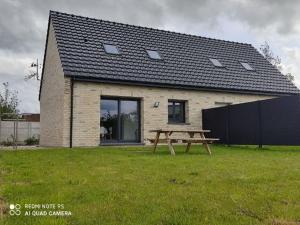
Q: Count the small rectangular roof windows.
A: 4